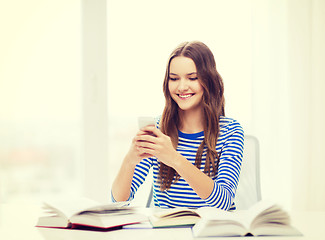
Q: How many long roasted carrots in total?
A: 0